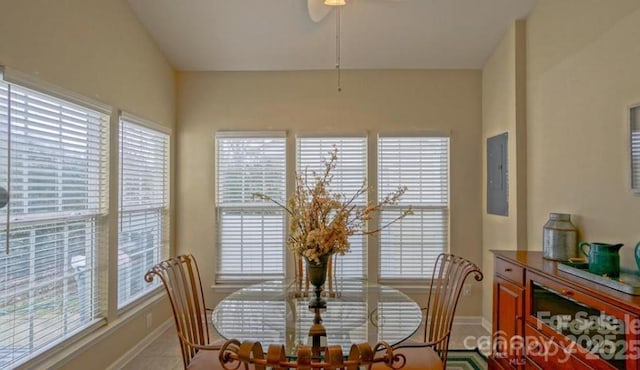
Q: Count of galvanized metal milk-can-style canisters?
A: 1